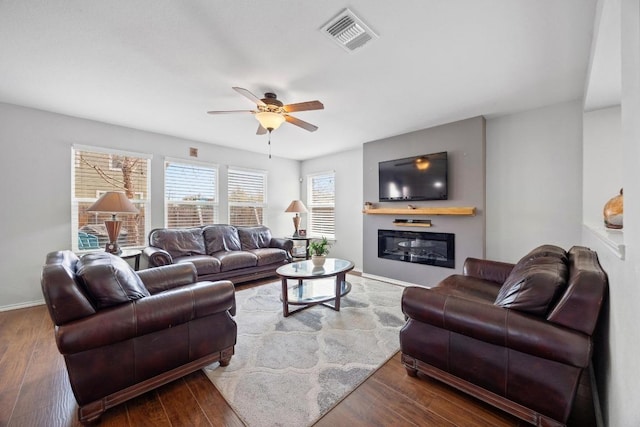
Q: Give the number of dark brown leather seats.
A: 3